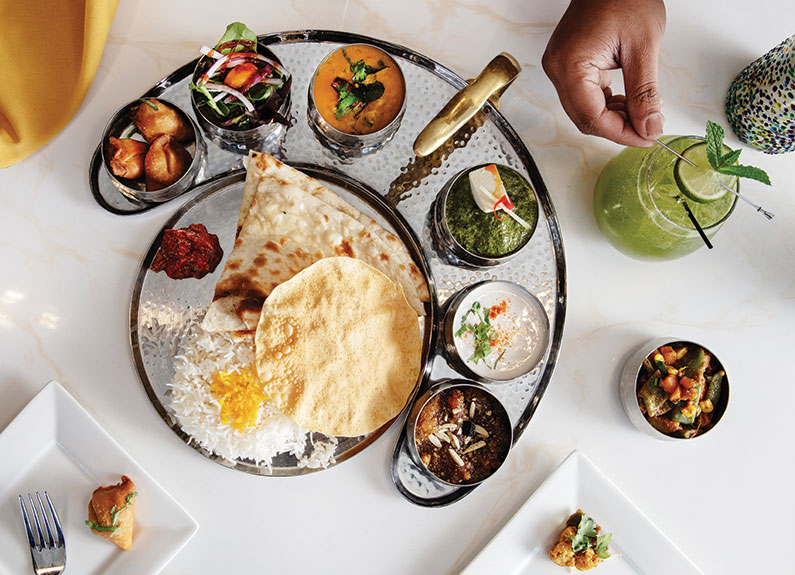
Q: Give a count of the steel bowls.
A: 7